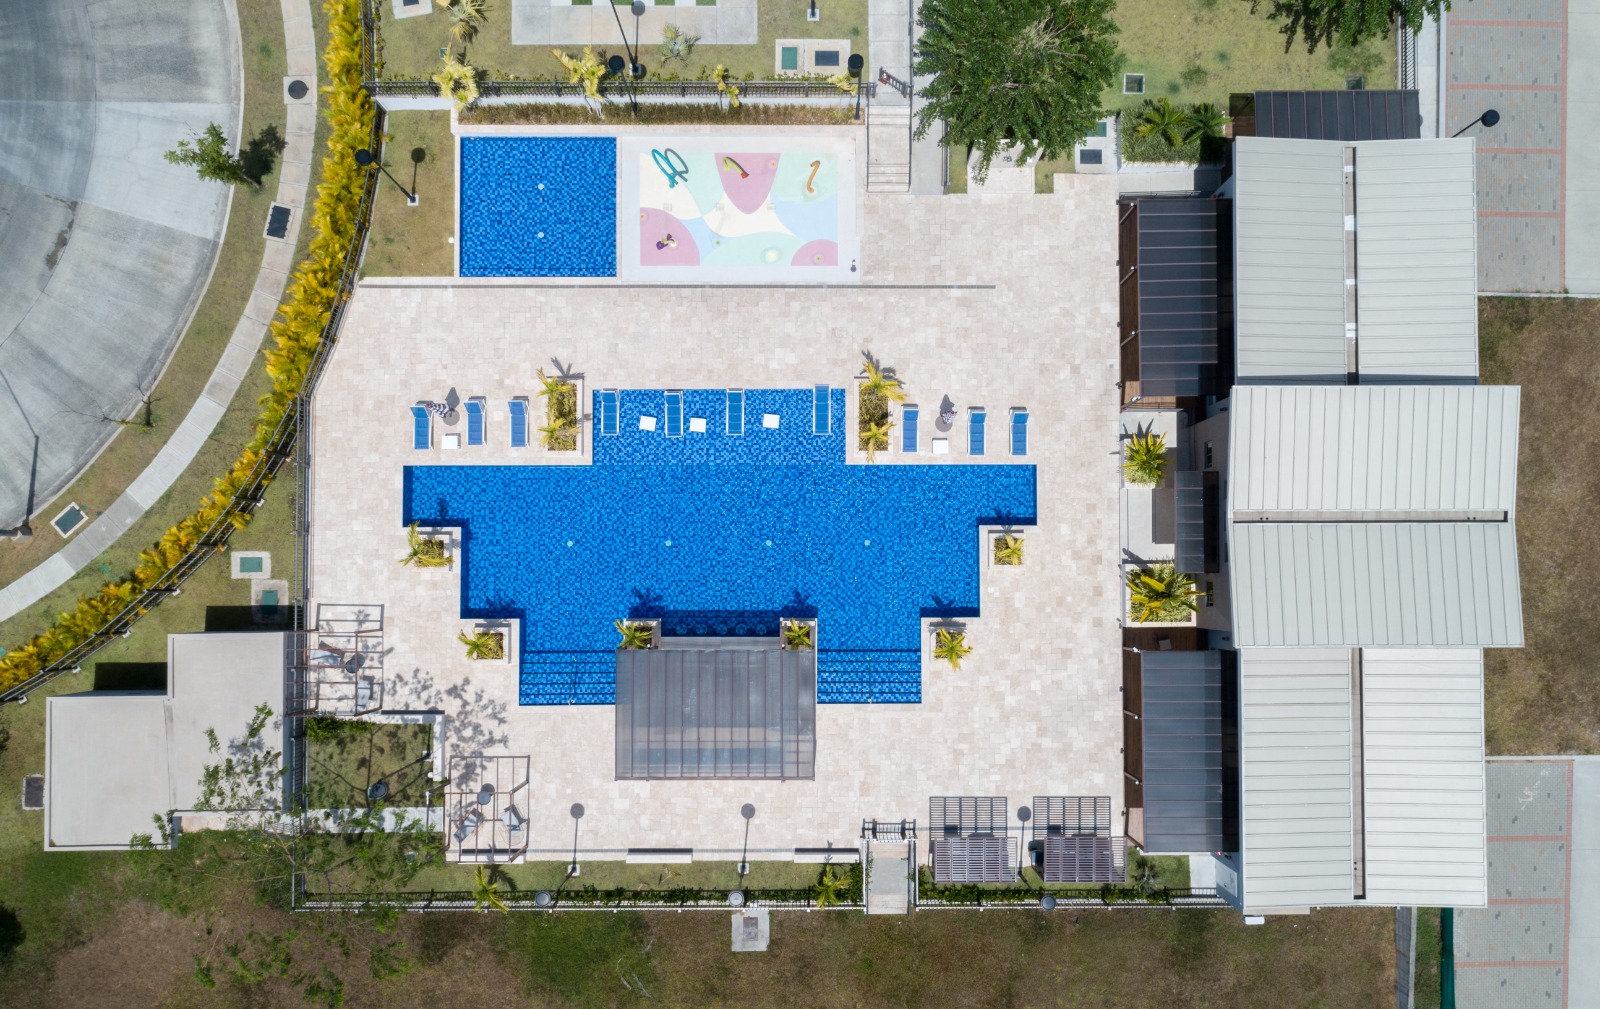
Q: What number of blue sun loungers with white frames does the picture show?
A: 10